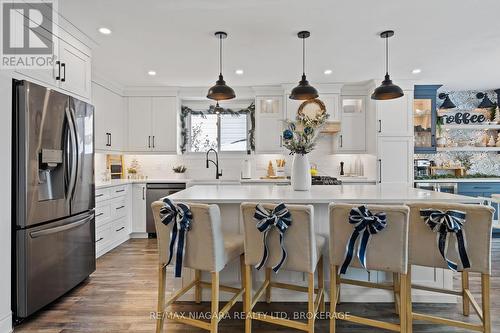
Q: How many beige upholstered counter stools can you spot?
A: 4